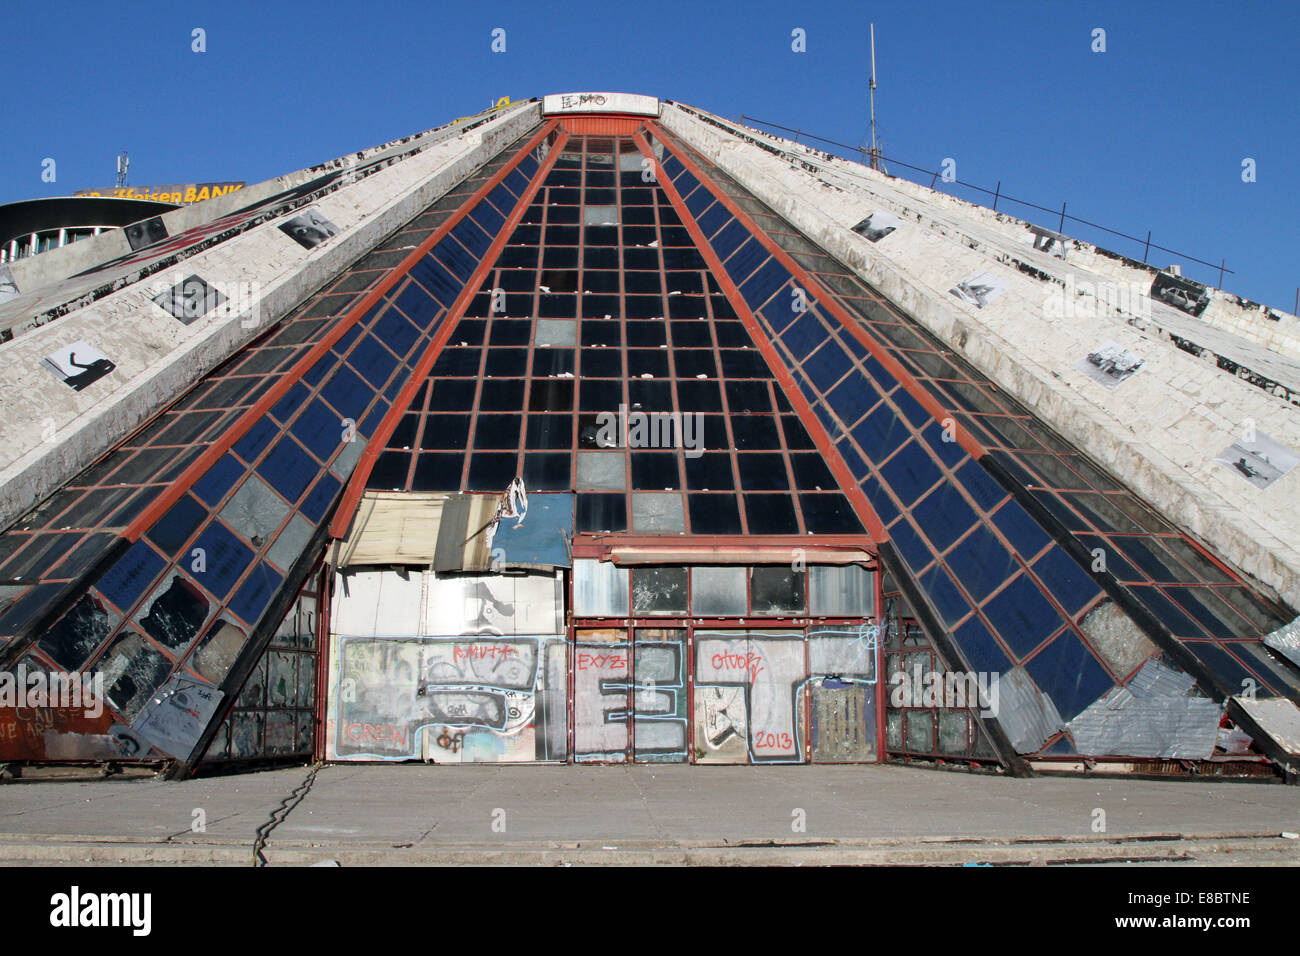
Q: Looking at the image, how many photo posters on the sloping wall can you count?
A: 11